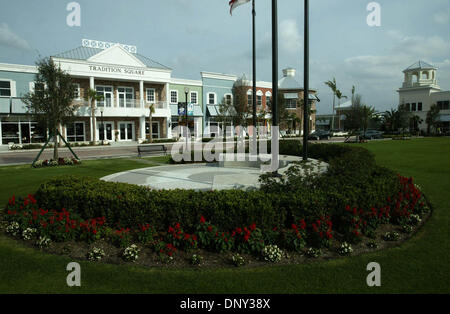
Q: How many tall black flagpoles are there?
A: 3